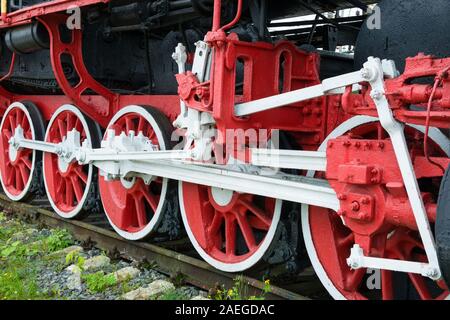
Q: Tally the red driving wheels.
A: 5